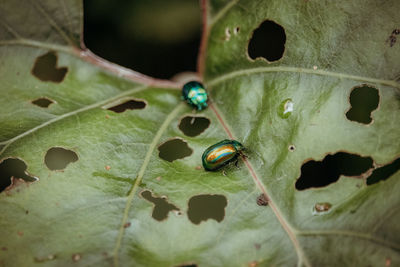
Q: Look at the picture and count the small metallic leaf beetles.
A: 2